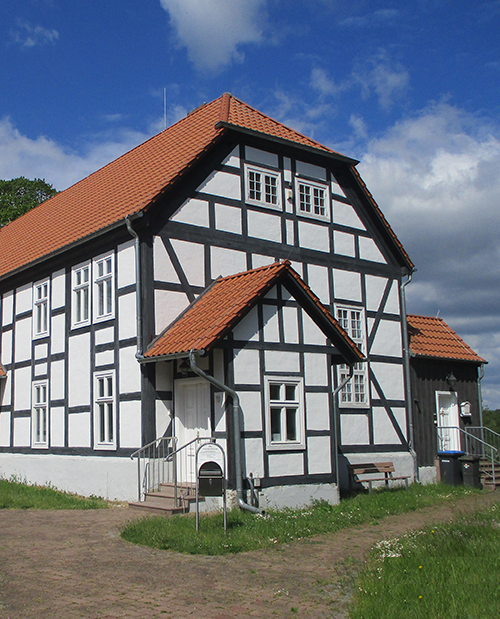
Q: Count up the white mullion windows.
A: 9